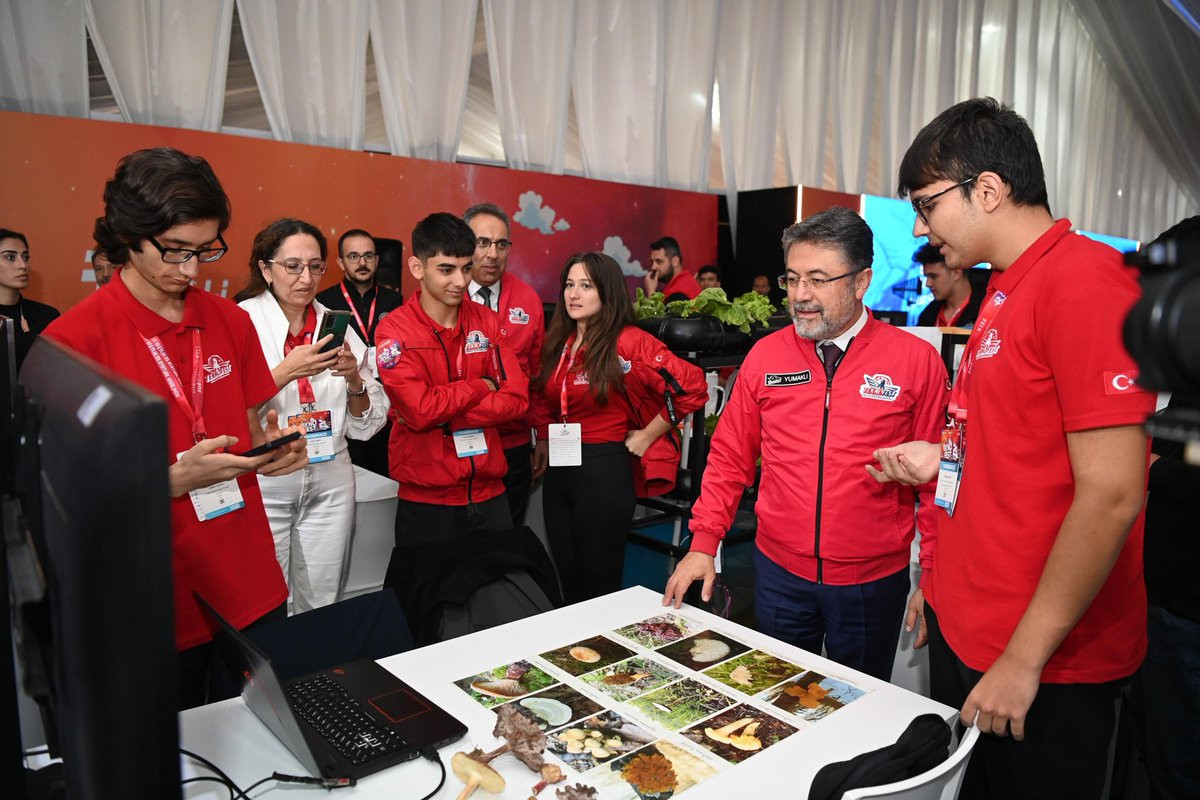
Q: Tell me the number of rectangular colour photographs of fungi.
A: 12